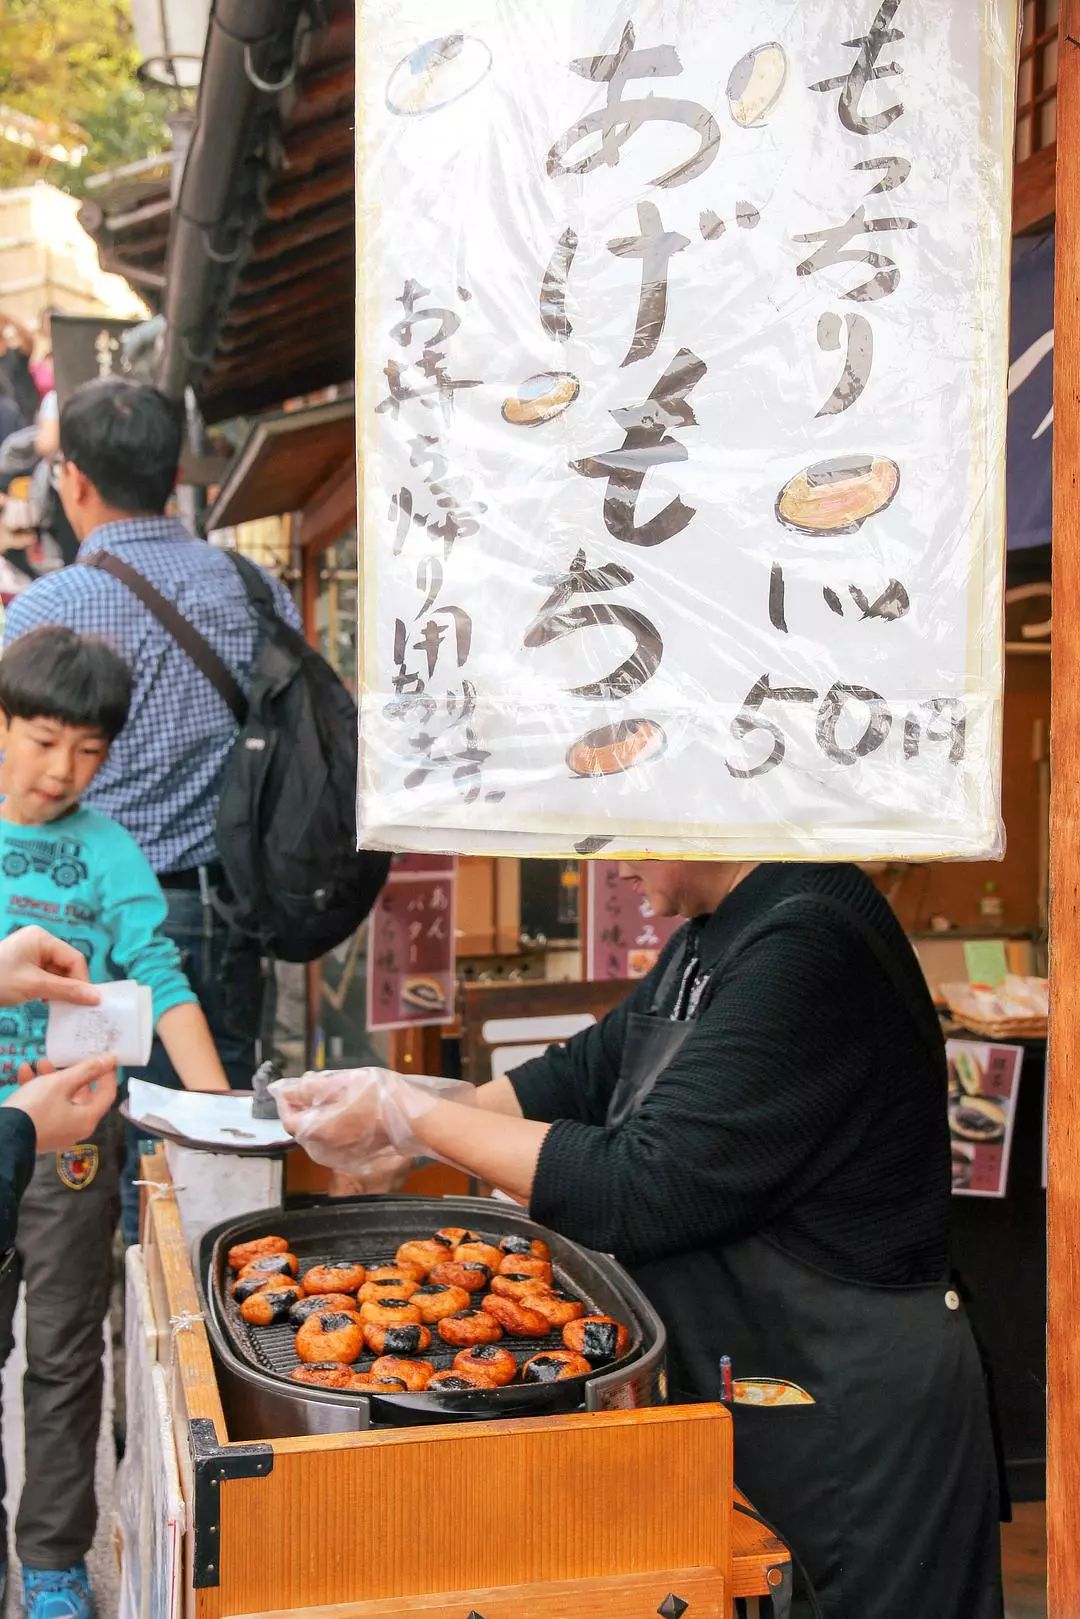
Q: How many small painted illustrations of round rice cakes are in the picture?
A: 5